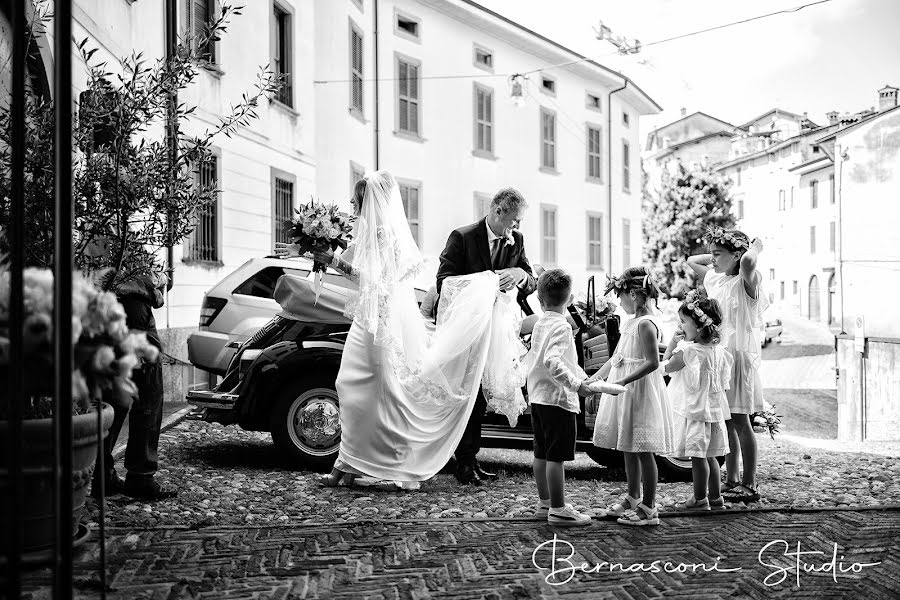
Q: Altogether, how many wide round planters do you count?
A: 1